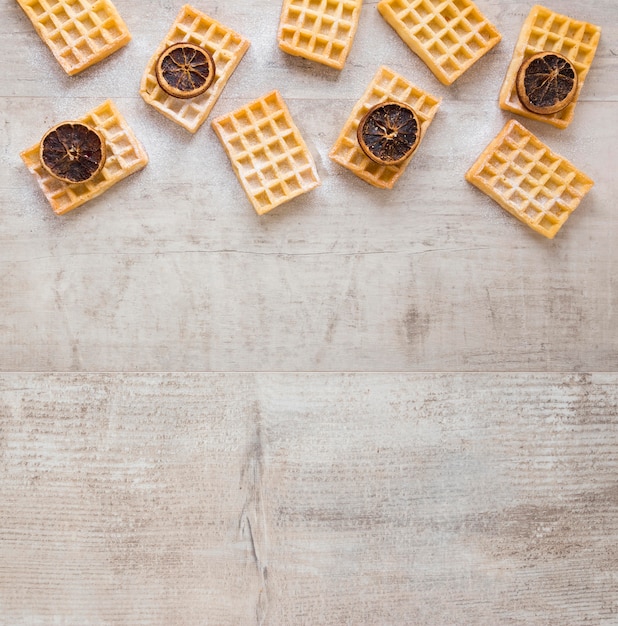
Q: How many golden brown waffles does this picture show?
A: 9